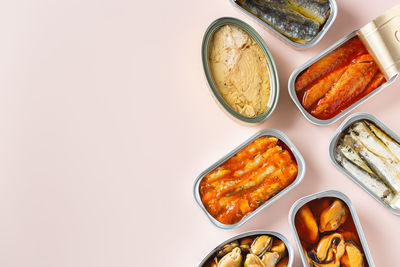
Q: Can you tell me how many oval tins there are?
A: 2